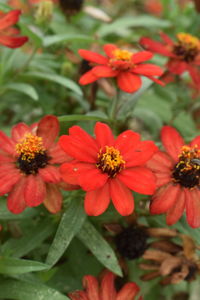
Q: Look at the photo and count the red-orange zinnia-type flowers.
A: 7